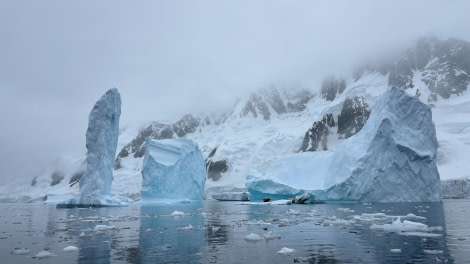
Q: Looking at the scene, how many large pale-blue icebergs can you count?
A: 3